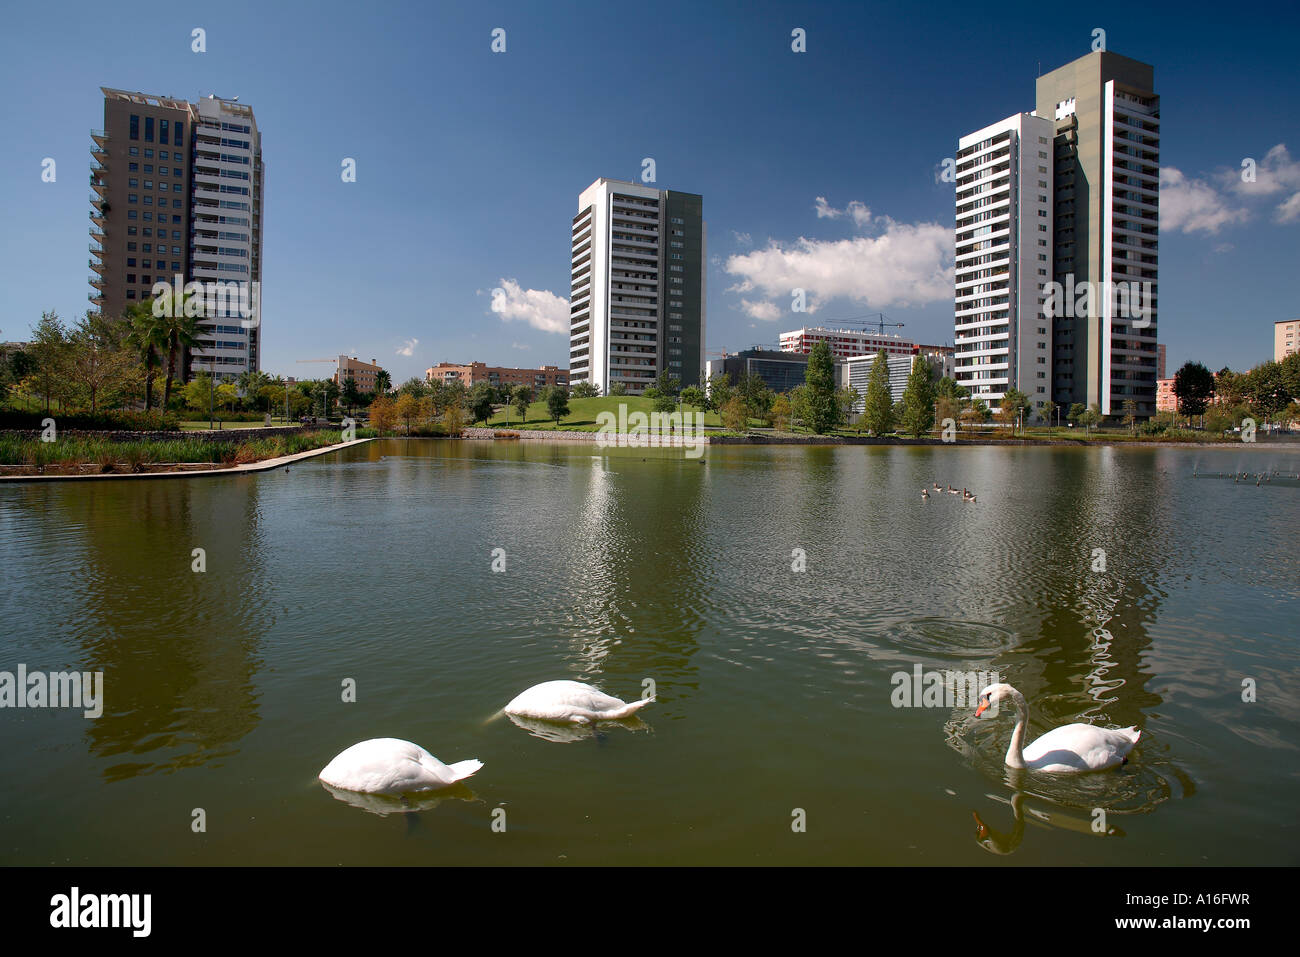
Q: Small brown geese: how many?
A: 5